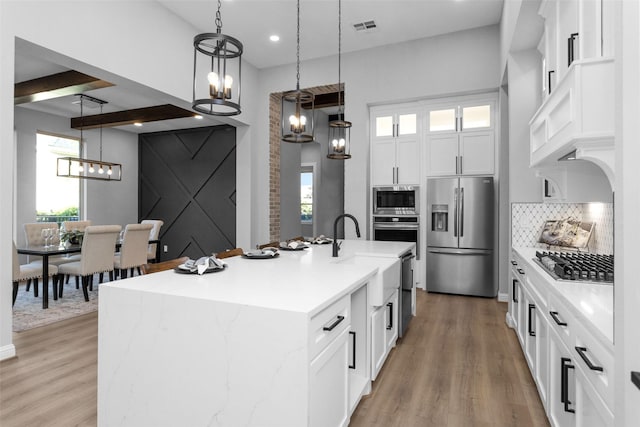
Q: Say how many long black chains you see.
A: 3